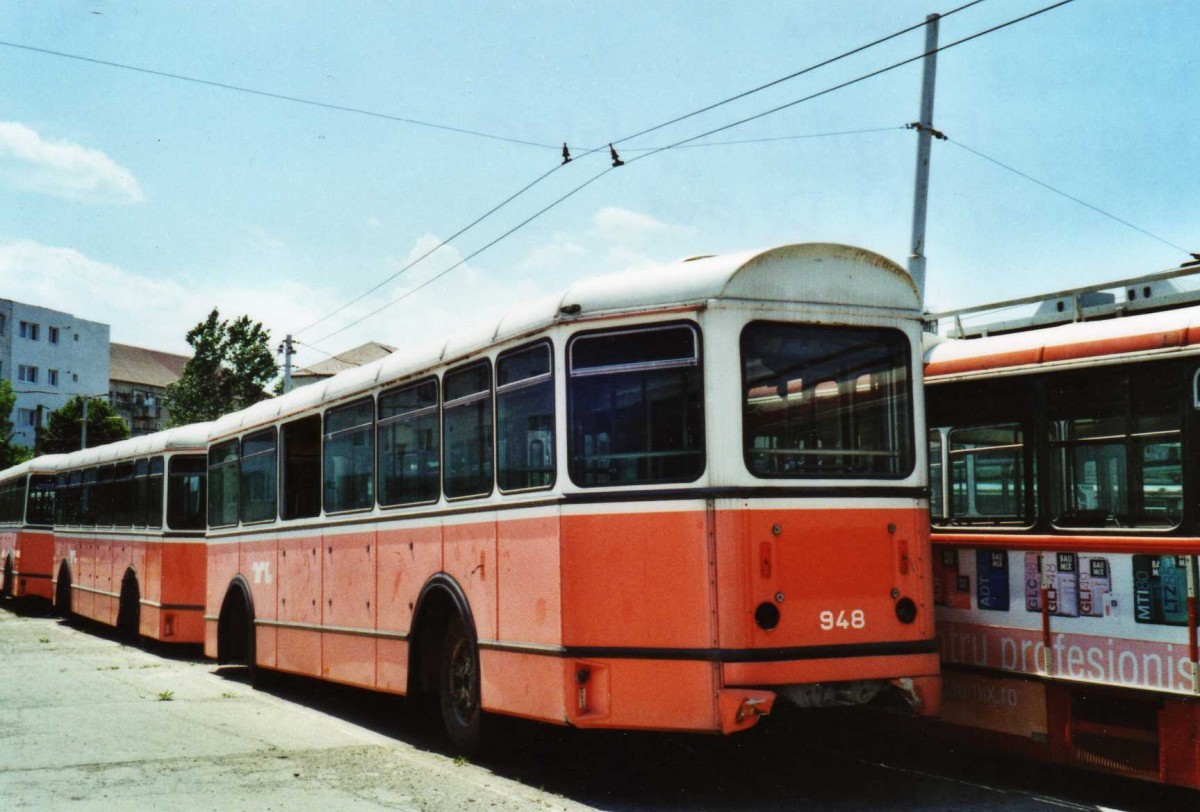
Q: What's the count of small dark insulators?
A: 2